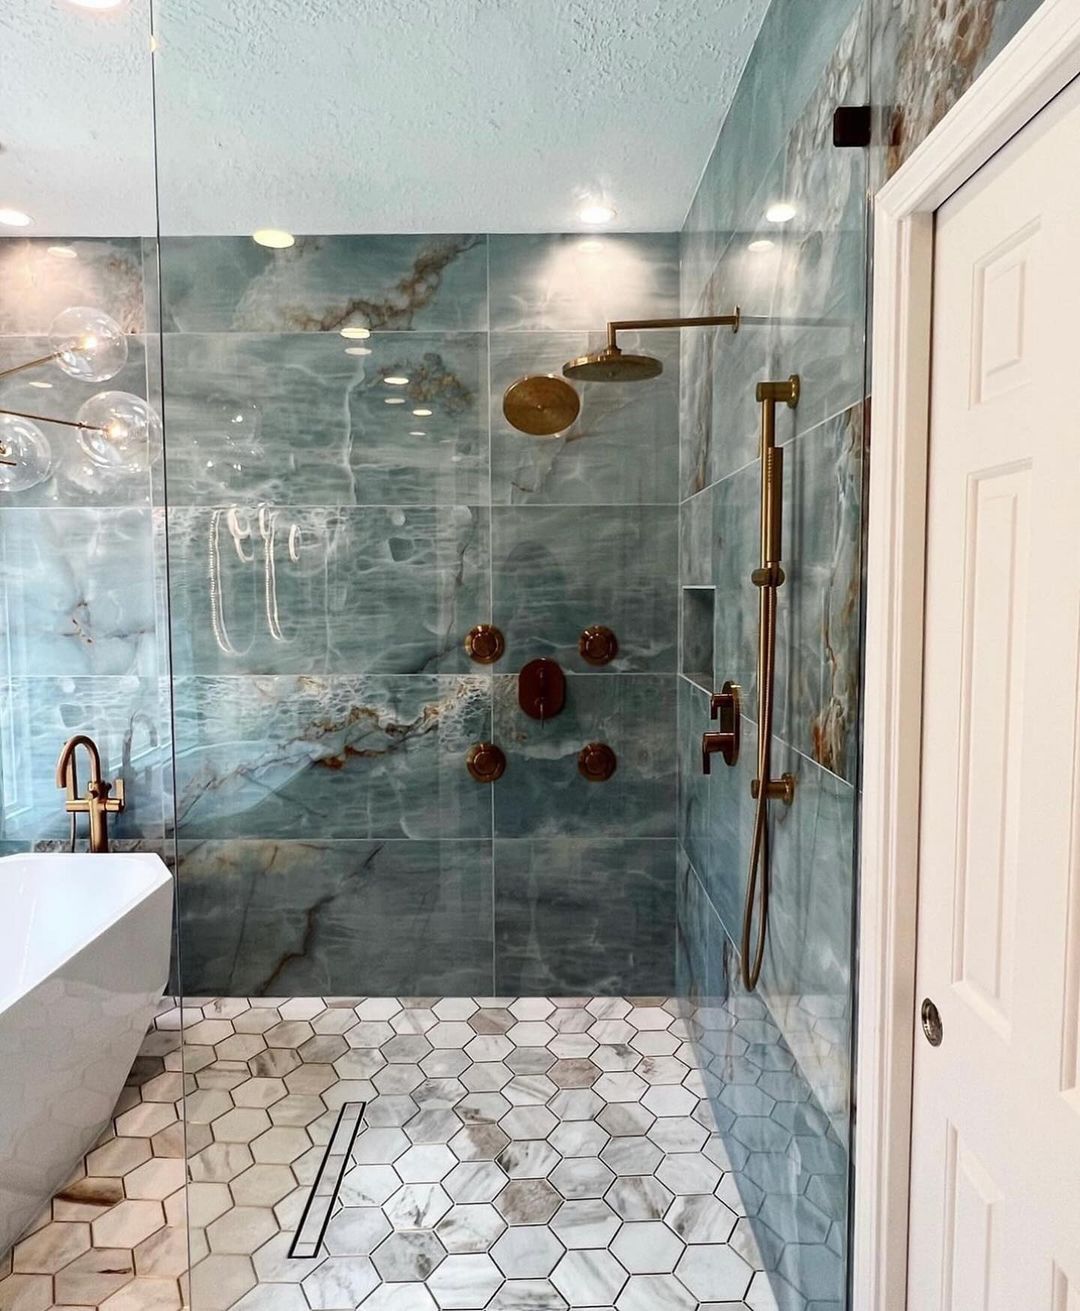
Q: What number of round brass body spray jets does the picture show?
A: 4